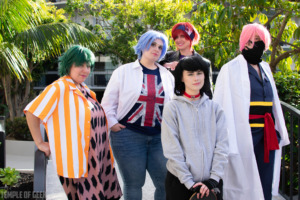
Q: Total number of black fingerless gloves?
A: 2